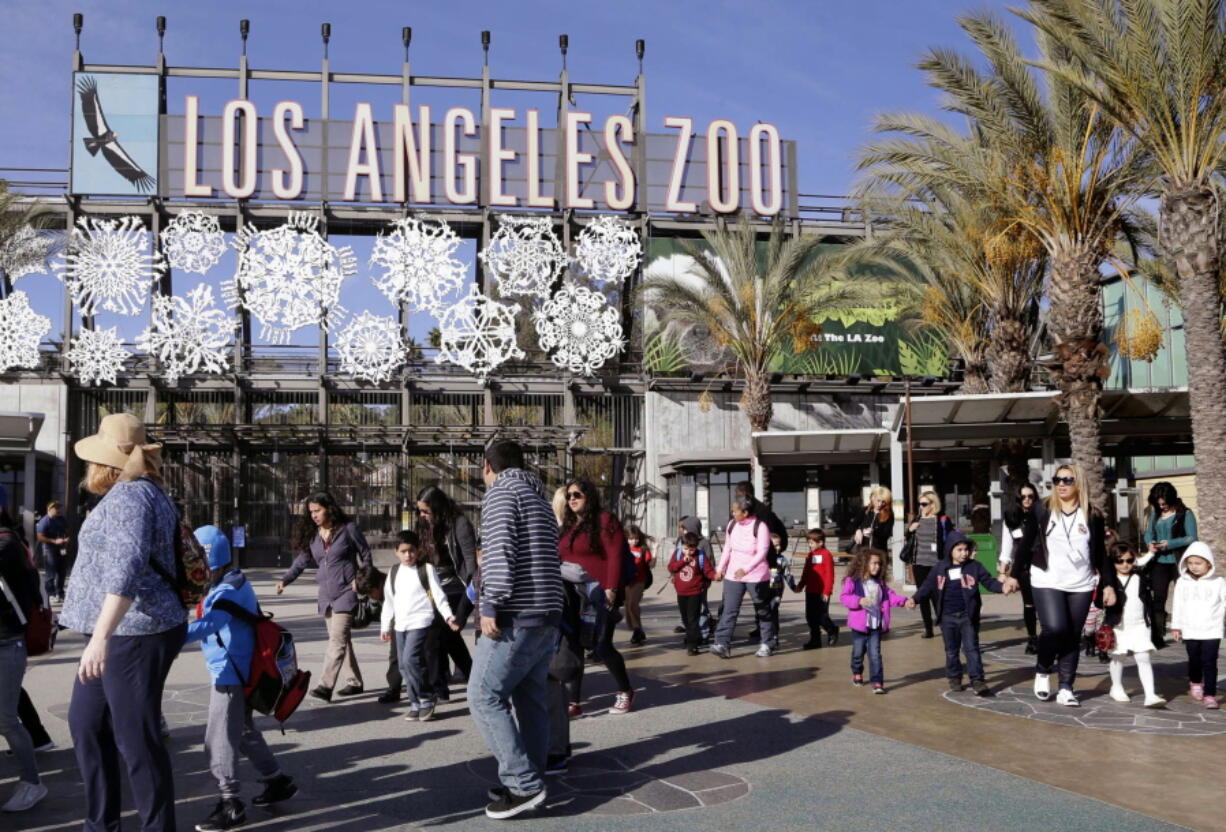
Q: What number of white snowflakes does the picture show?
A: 13